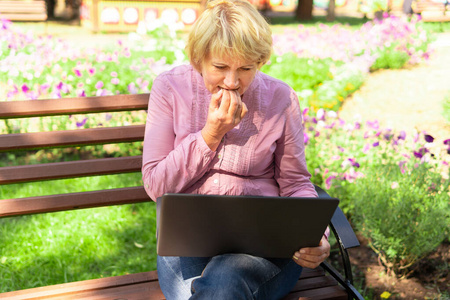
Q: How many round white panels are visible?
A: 5